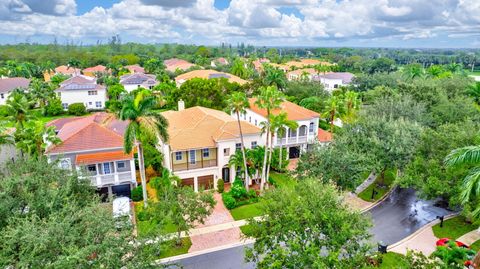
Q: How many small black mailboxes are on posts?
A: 2